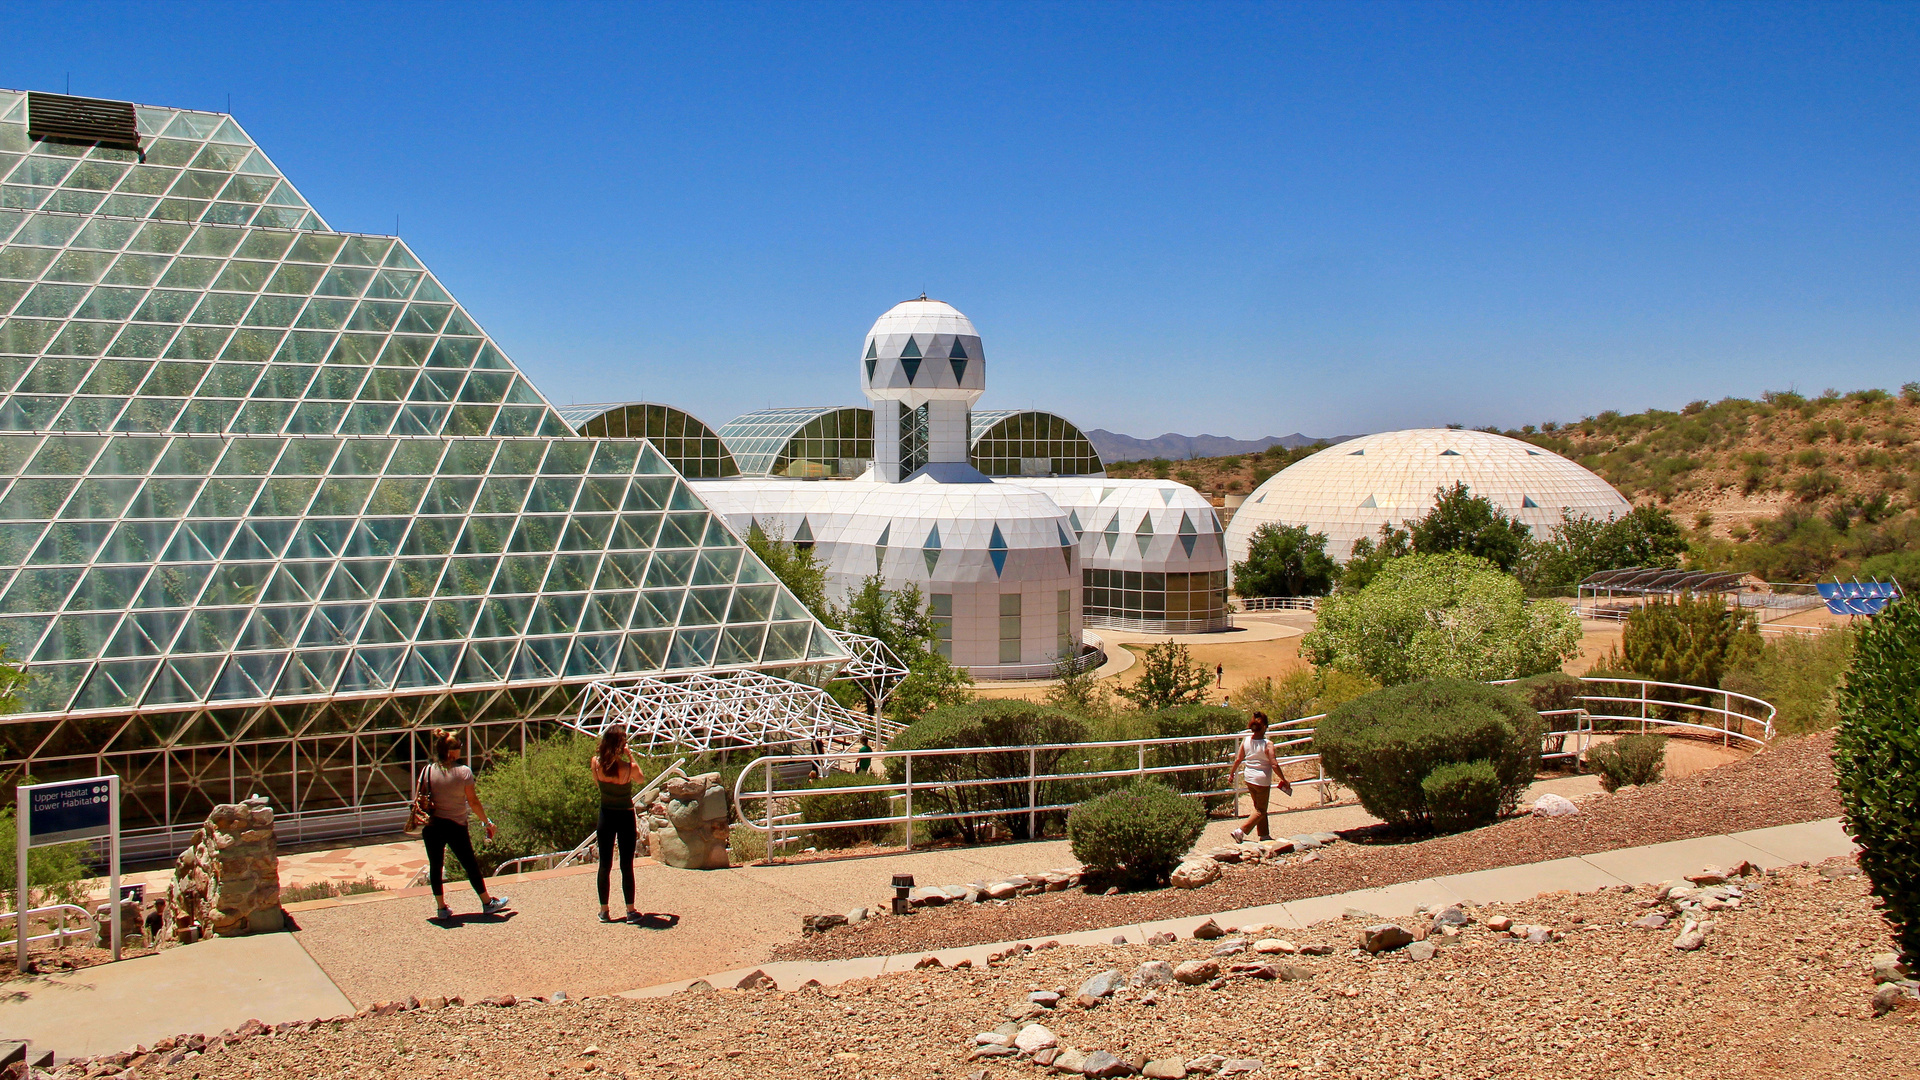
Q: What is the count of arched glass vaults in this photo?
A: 3